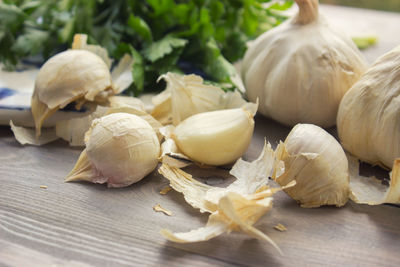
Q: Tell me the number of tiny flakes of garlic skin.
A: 4